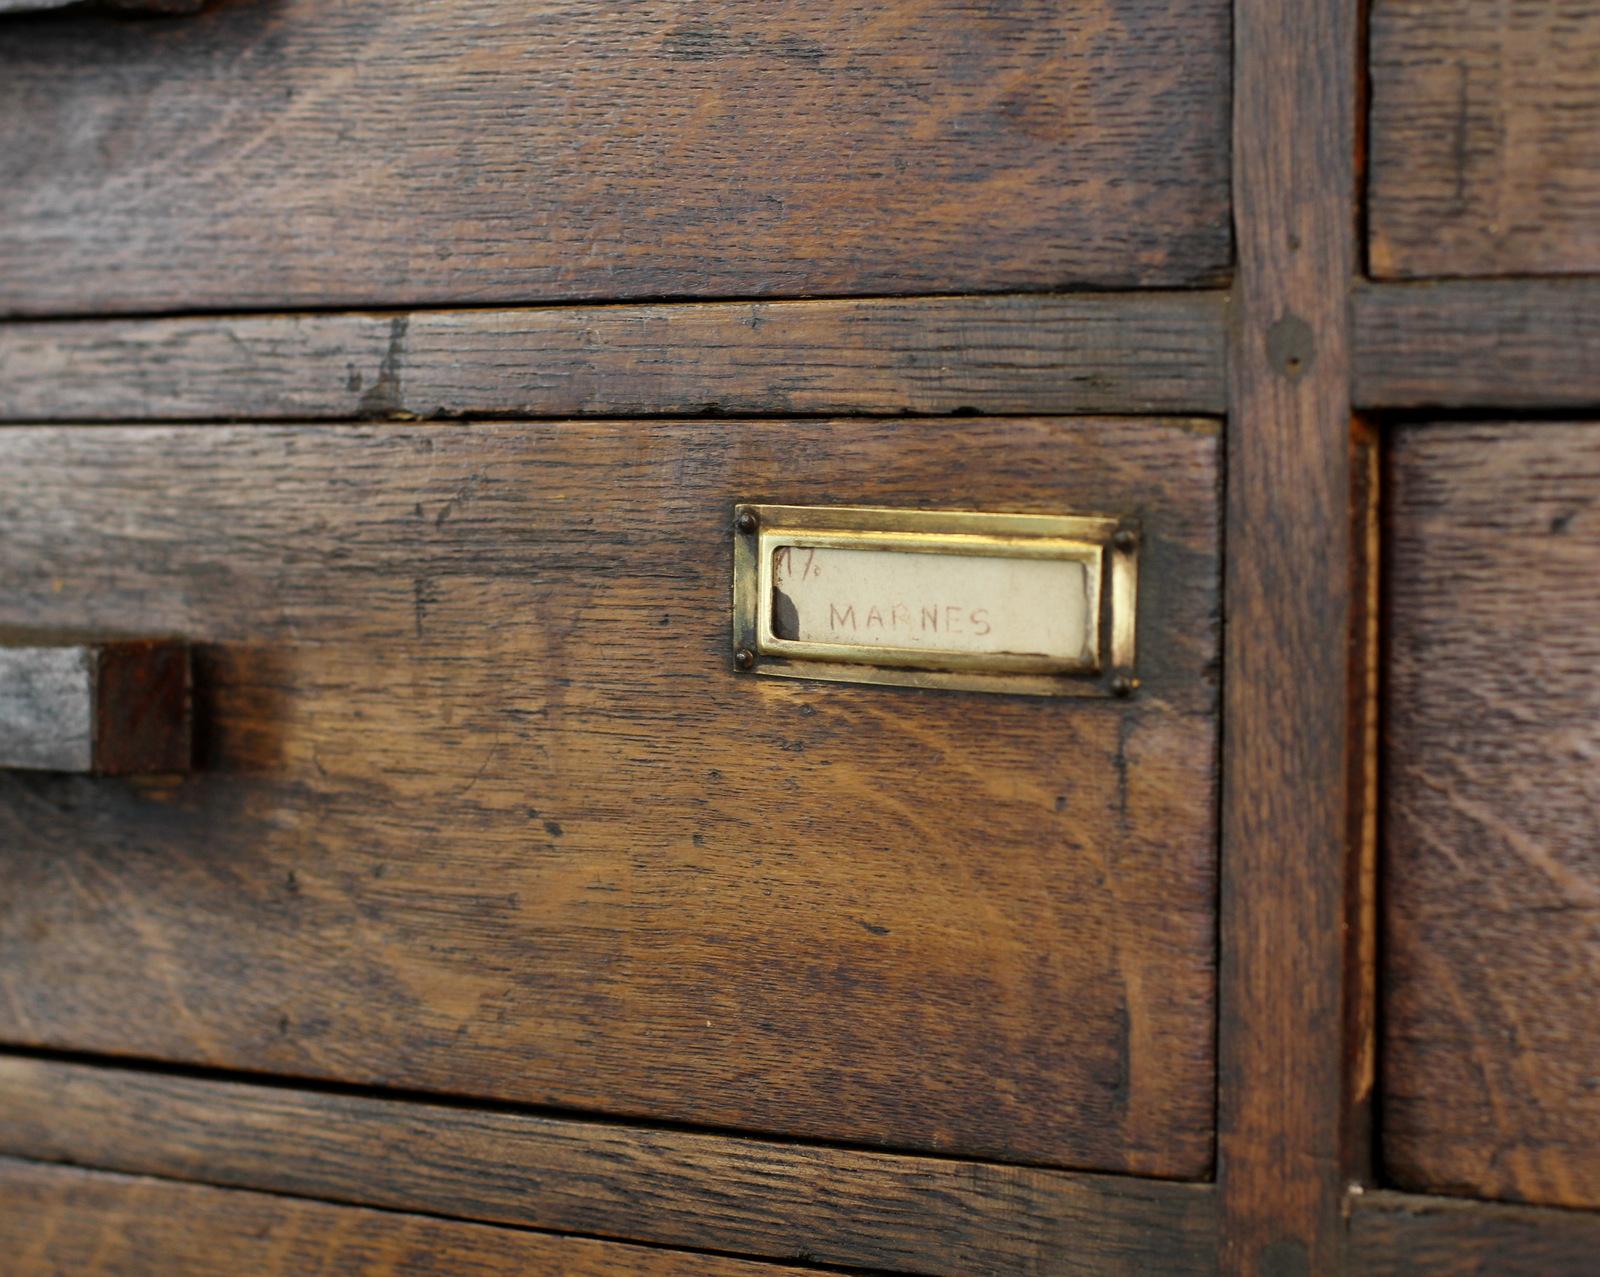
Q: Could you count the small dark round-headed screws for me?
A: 4